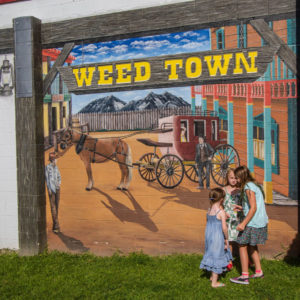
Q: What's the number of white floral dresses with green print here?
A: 1